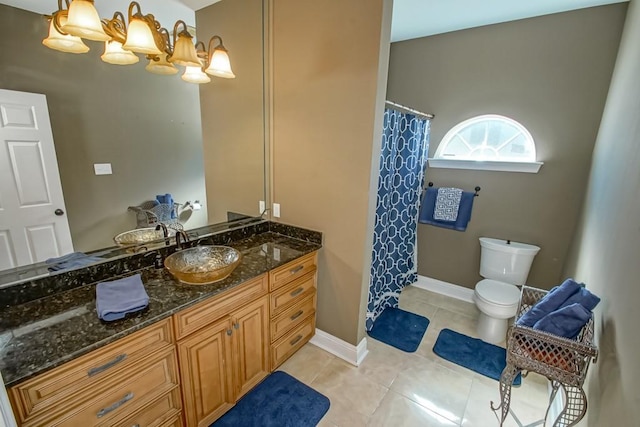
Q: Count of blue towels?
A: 5